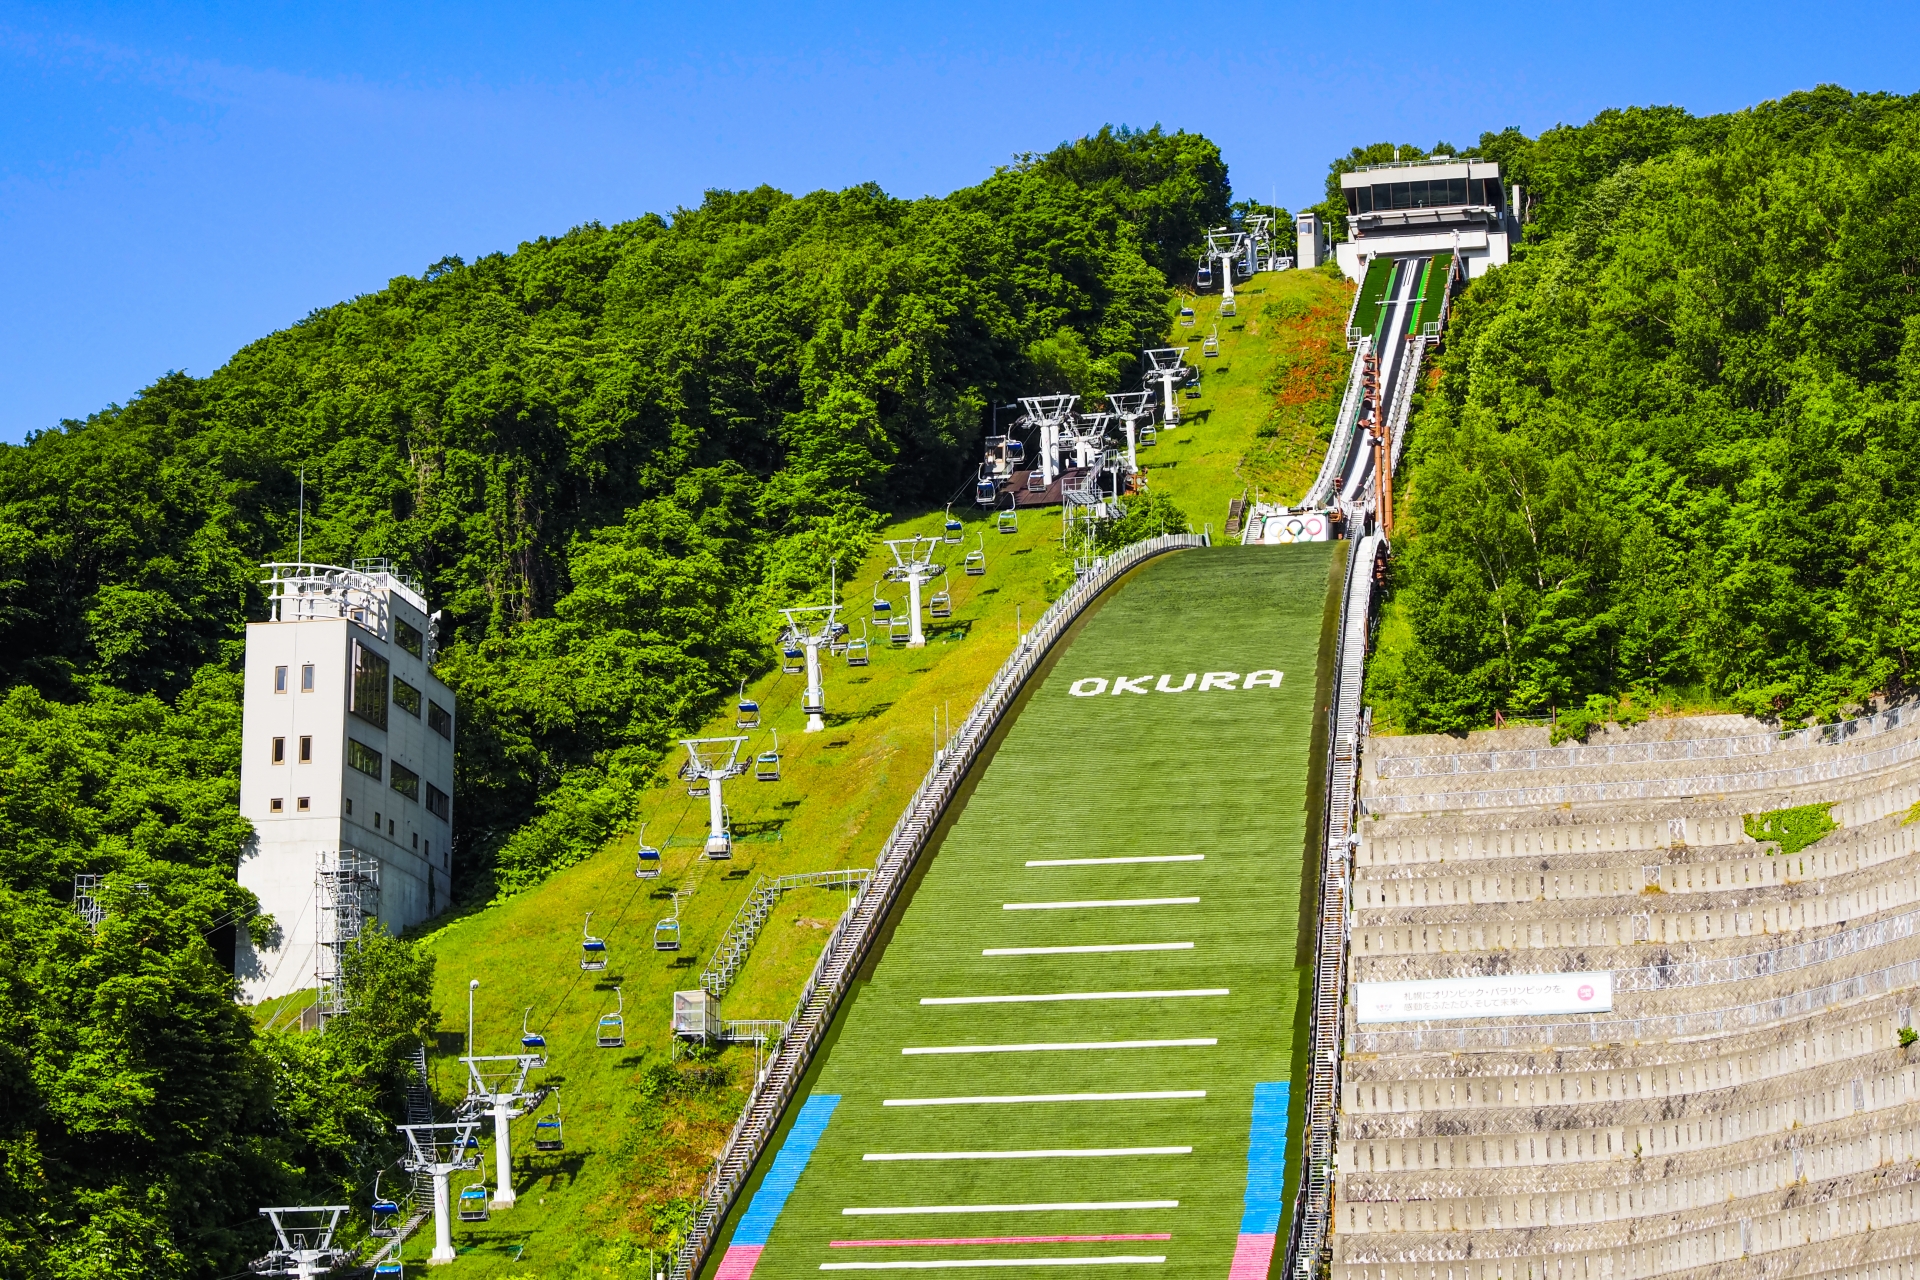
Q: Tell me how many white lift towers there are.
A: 12